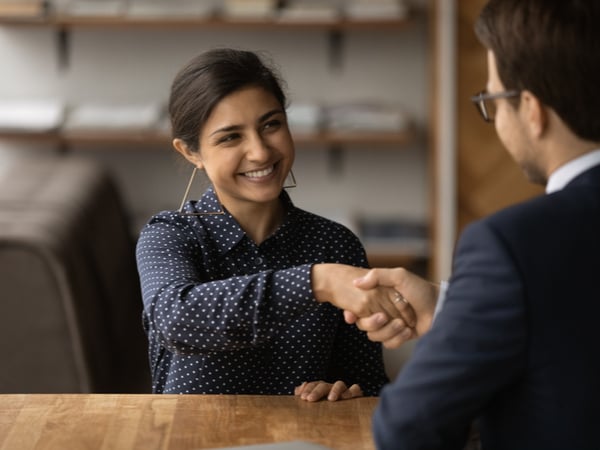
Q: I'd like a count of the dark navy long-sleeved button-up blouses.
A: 1